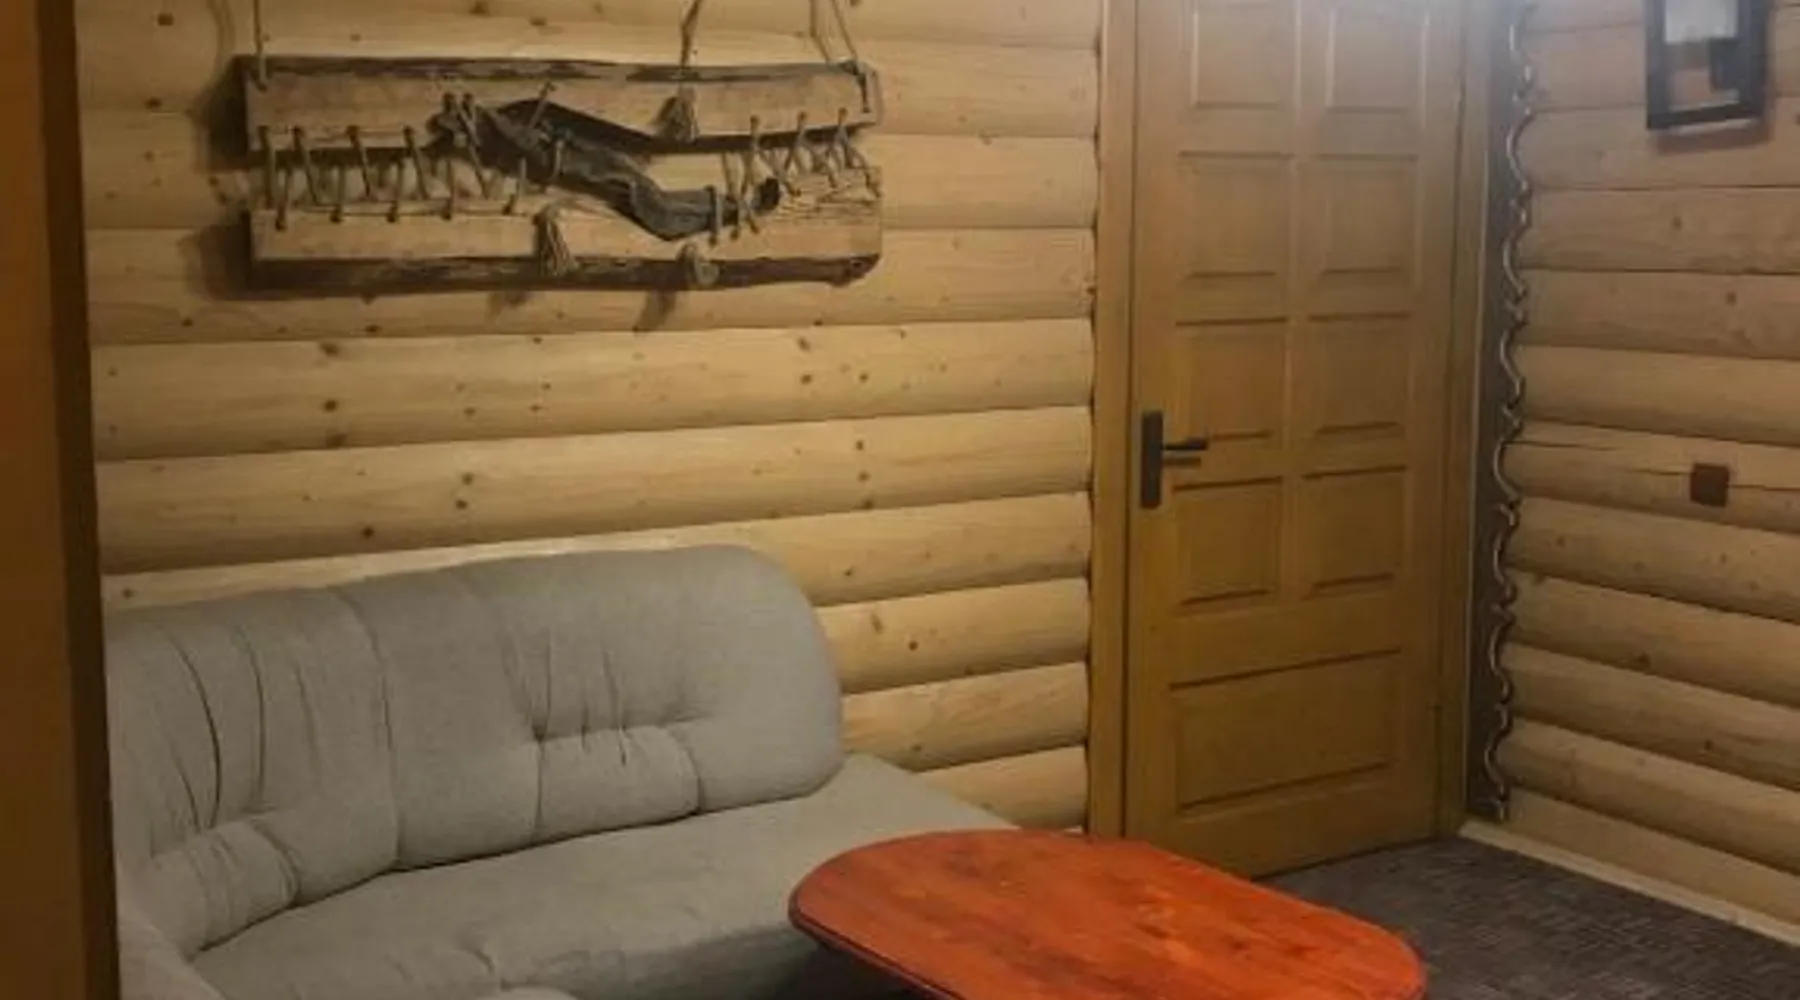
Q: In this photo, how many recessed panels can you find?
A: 9